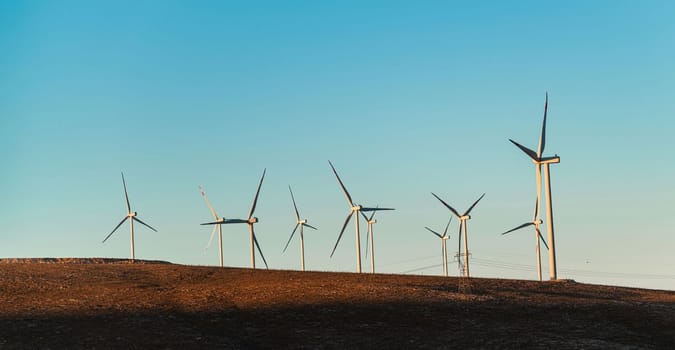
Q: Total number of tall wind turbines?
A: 10